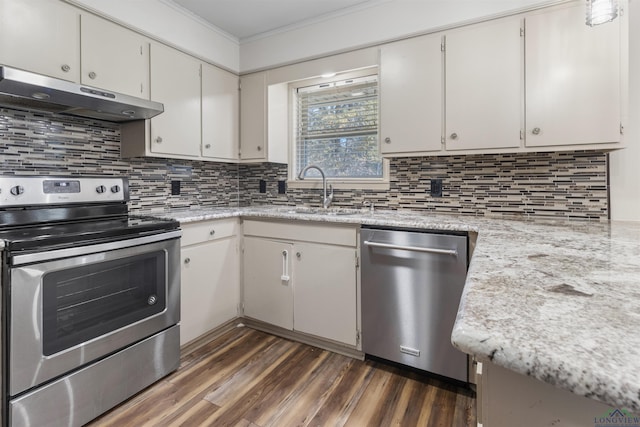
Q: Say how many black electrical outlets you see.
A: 4